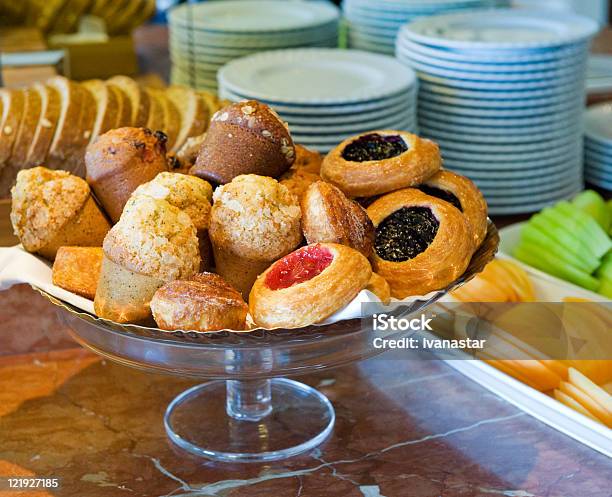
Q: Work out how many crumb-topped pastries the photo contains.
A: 4